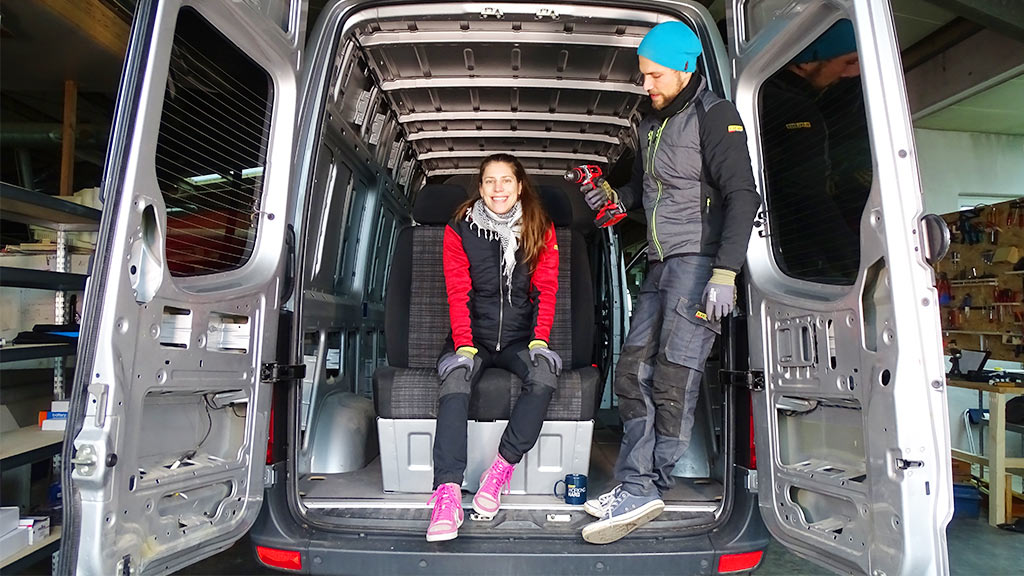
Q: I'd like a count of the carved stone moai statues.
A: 0